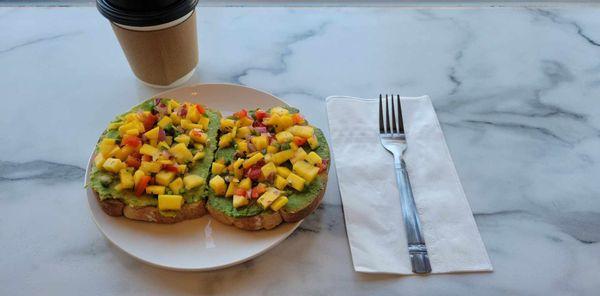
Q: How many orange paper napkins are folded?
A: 0